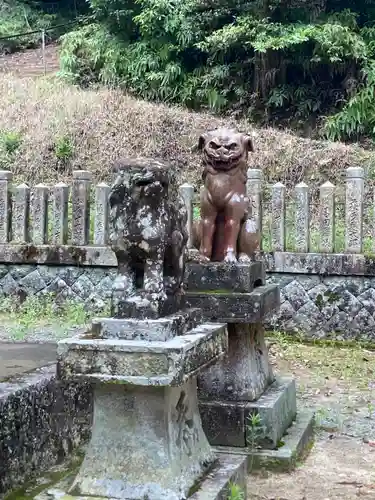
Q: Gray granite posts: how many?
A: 12